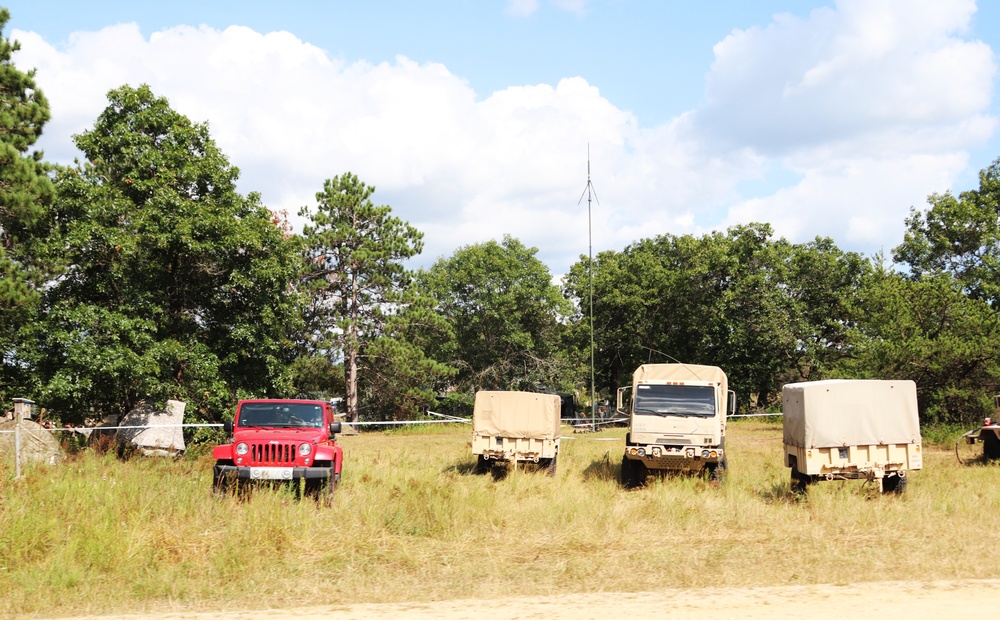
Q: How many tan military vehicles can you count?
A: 3